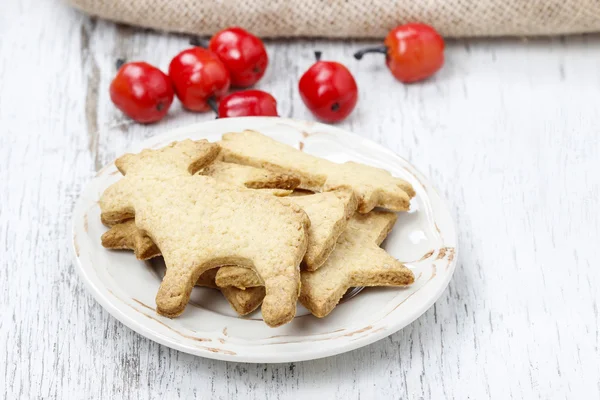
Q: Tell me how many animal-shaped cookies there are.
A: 1